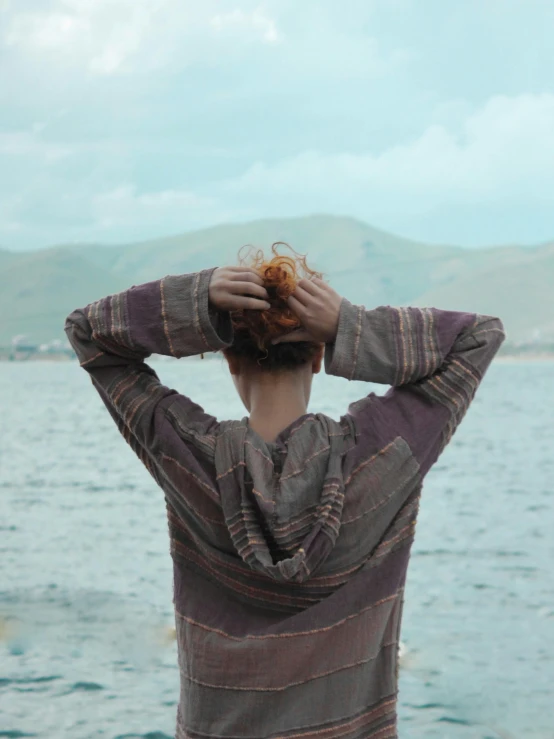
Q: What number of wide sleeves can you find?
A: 2